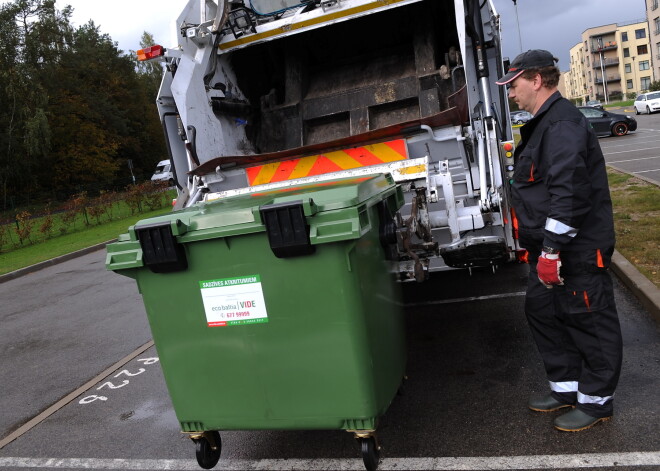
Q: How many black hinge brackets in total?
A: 2